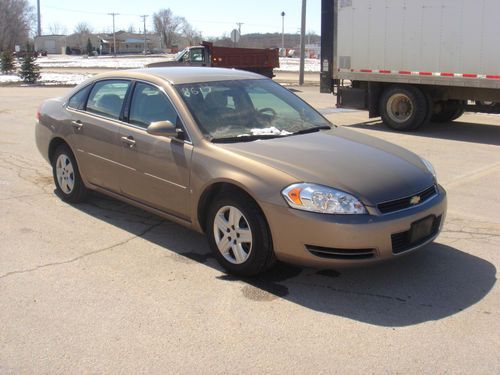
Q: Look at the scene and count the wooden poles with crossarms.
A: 3